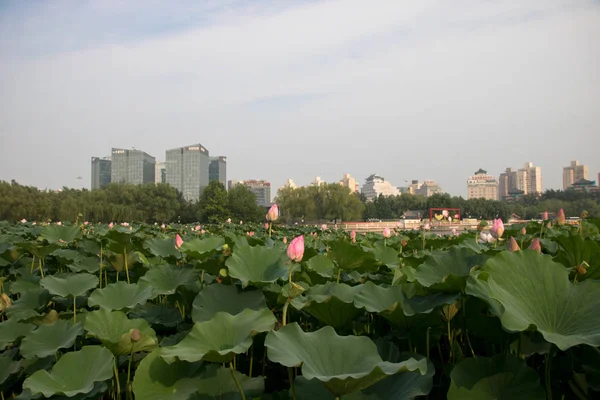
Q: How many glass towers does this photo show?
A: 4